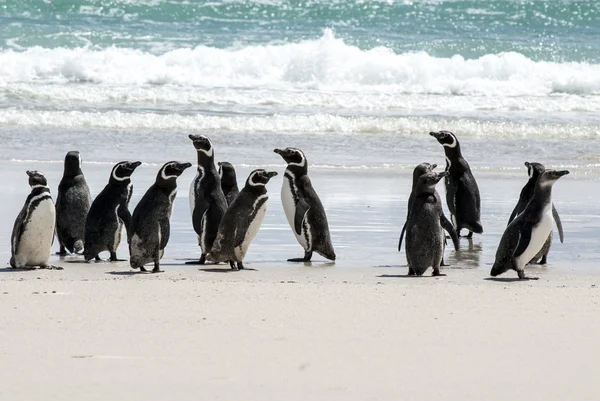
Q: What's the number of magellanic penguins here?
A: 13